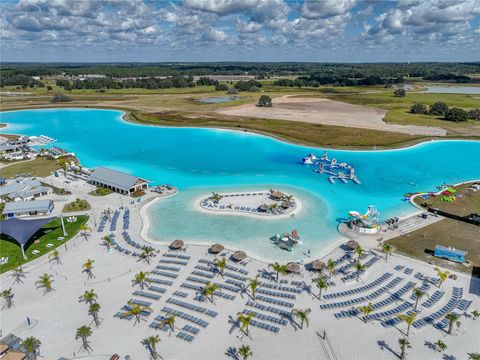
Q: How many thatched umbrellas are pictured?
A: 9